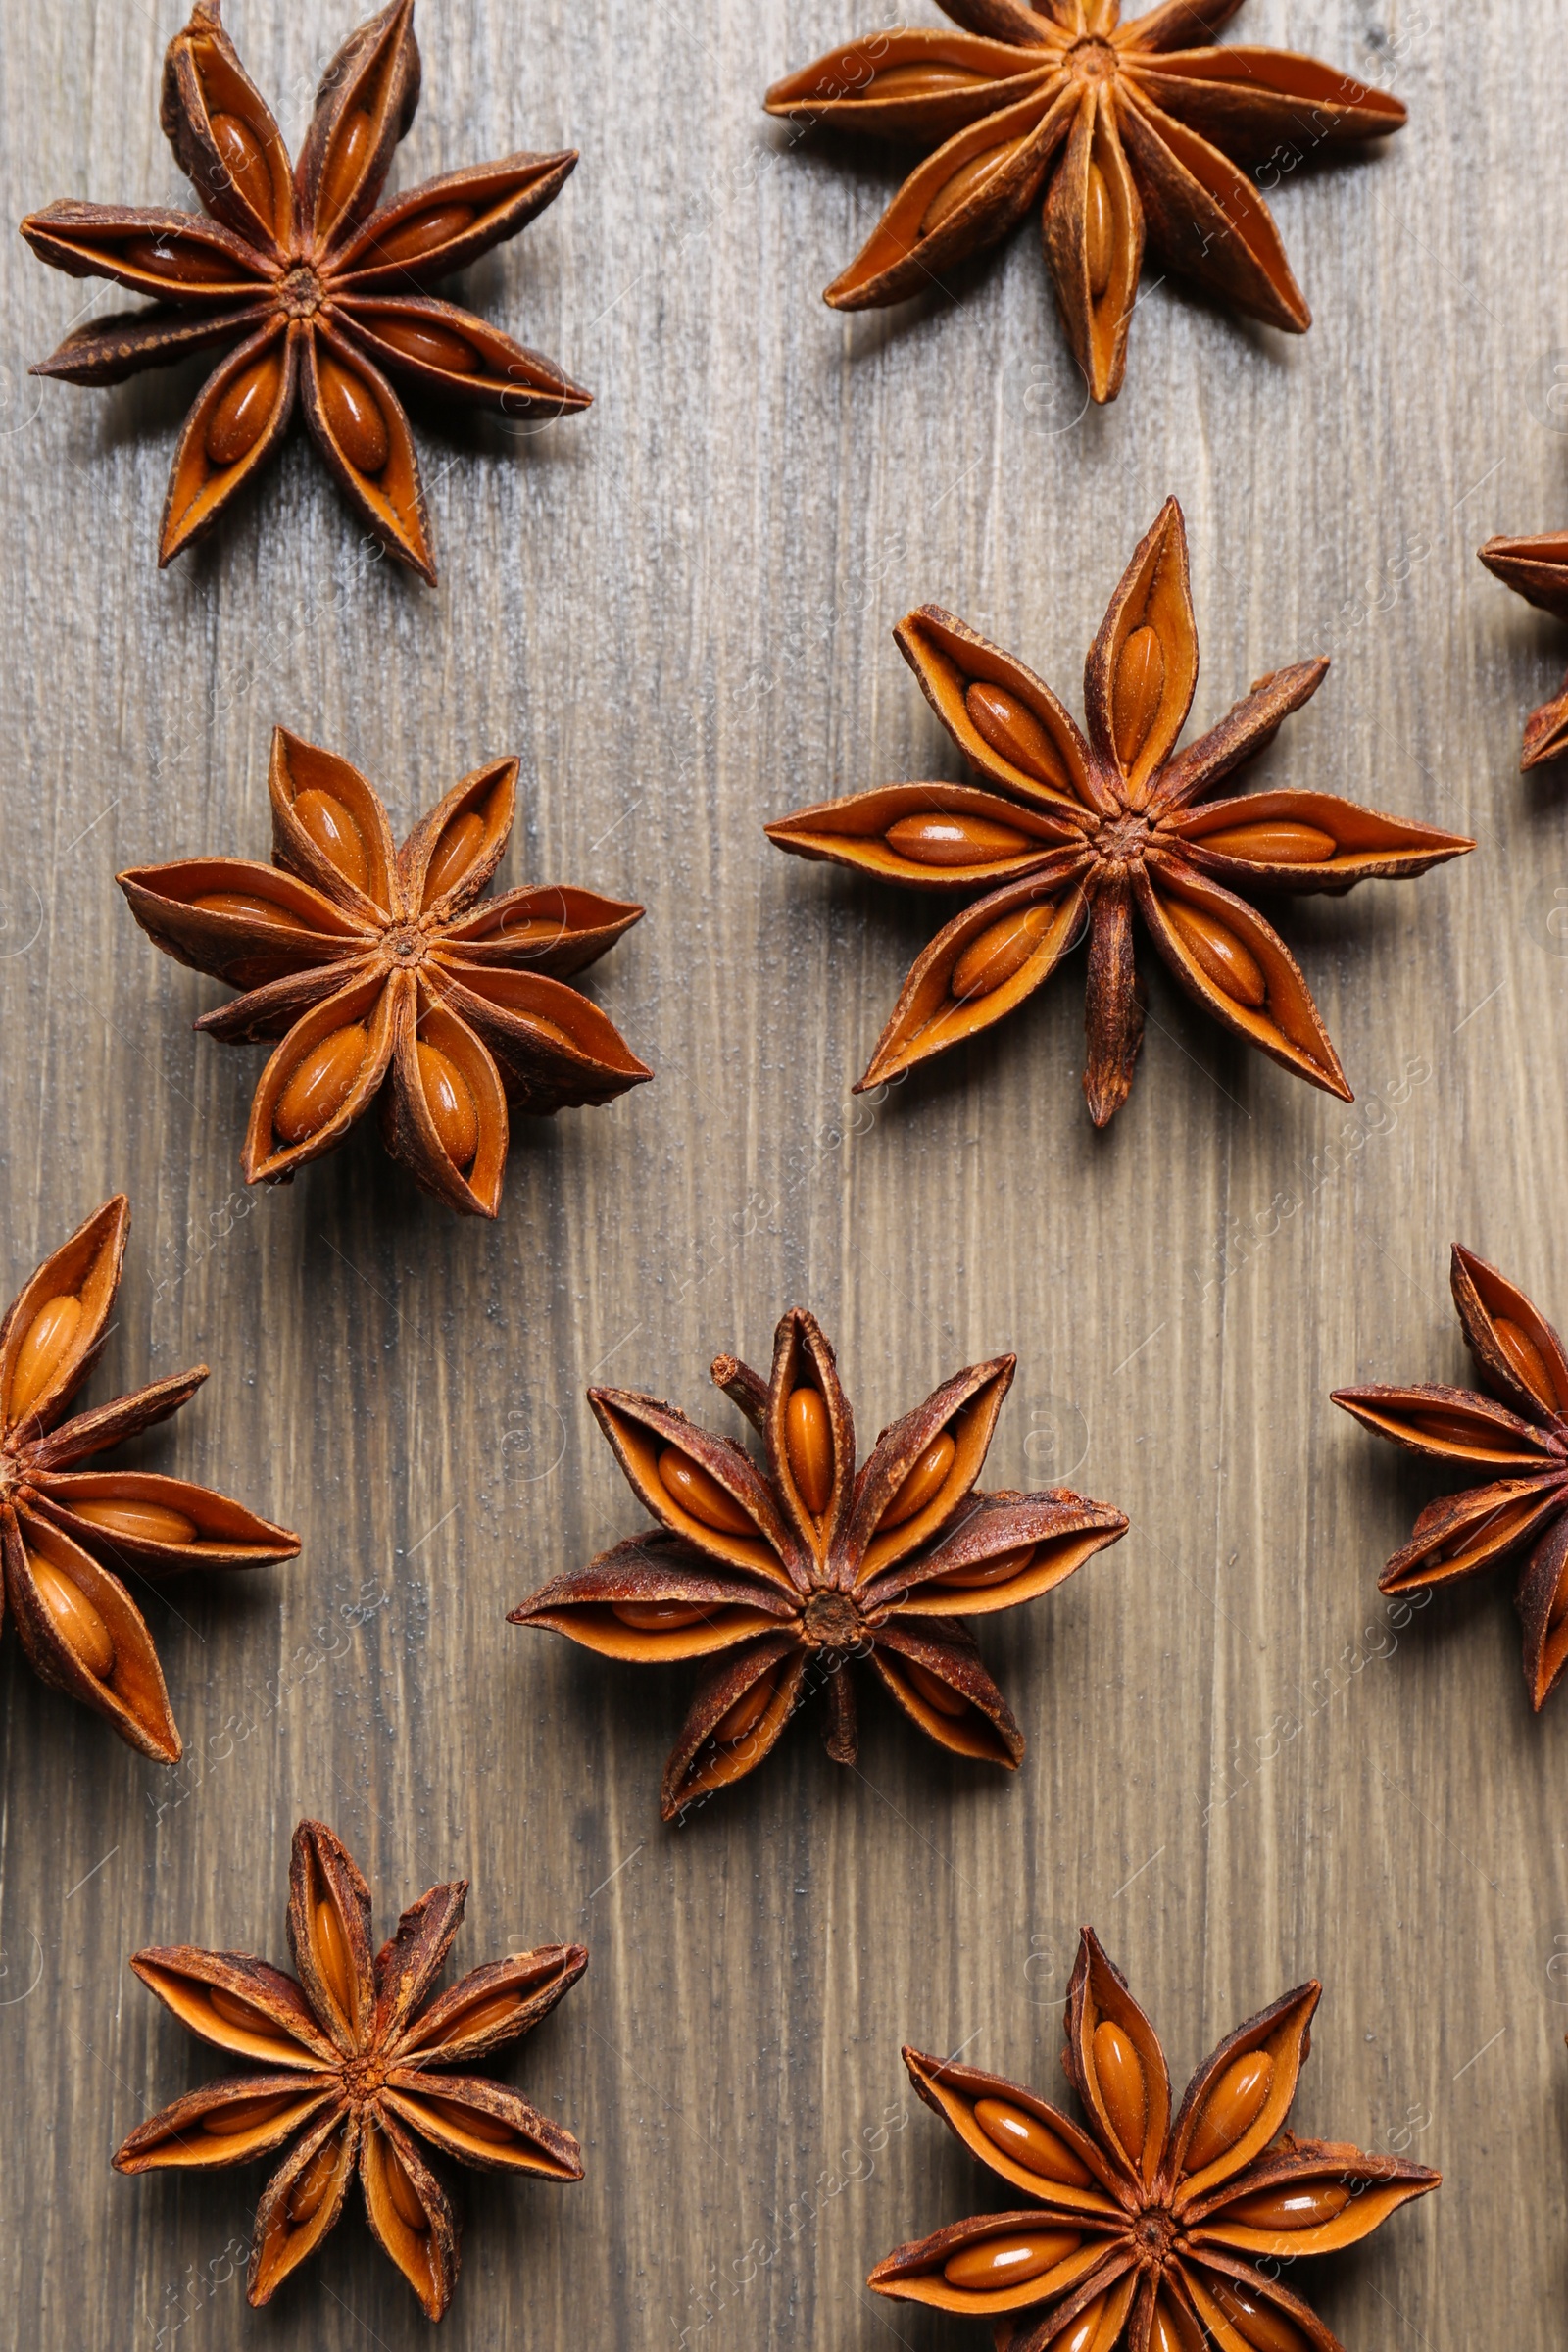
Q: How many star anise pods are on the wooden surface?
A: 10